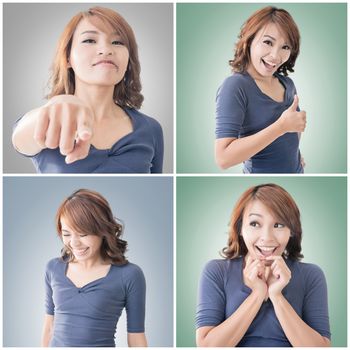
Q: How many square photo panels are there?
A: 4